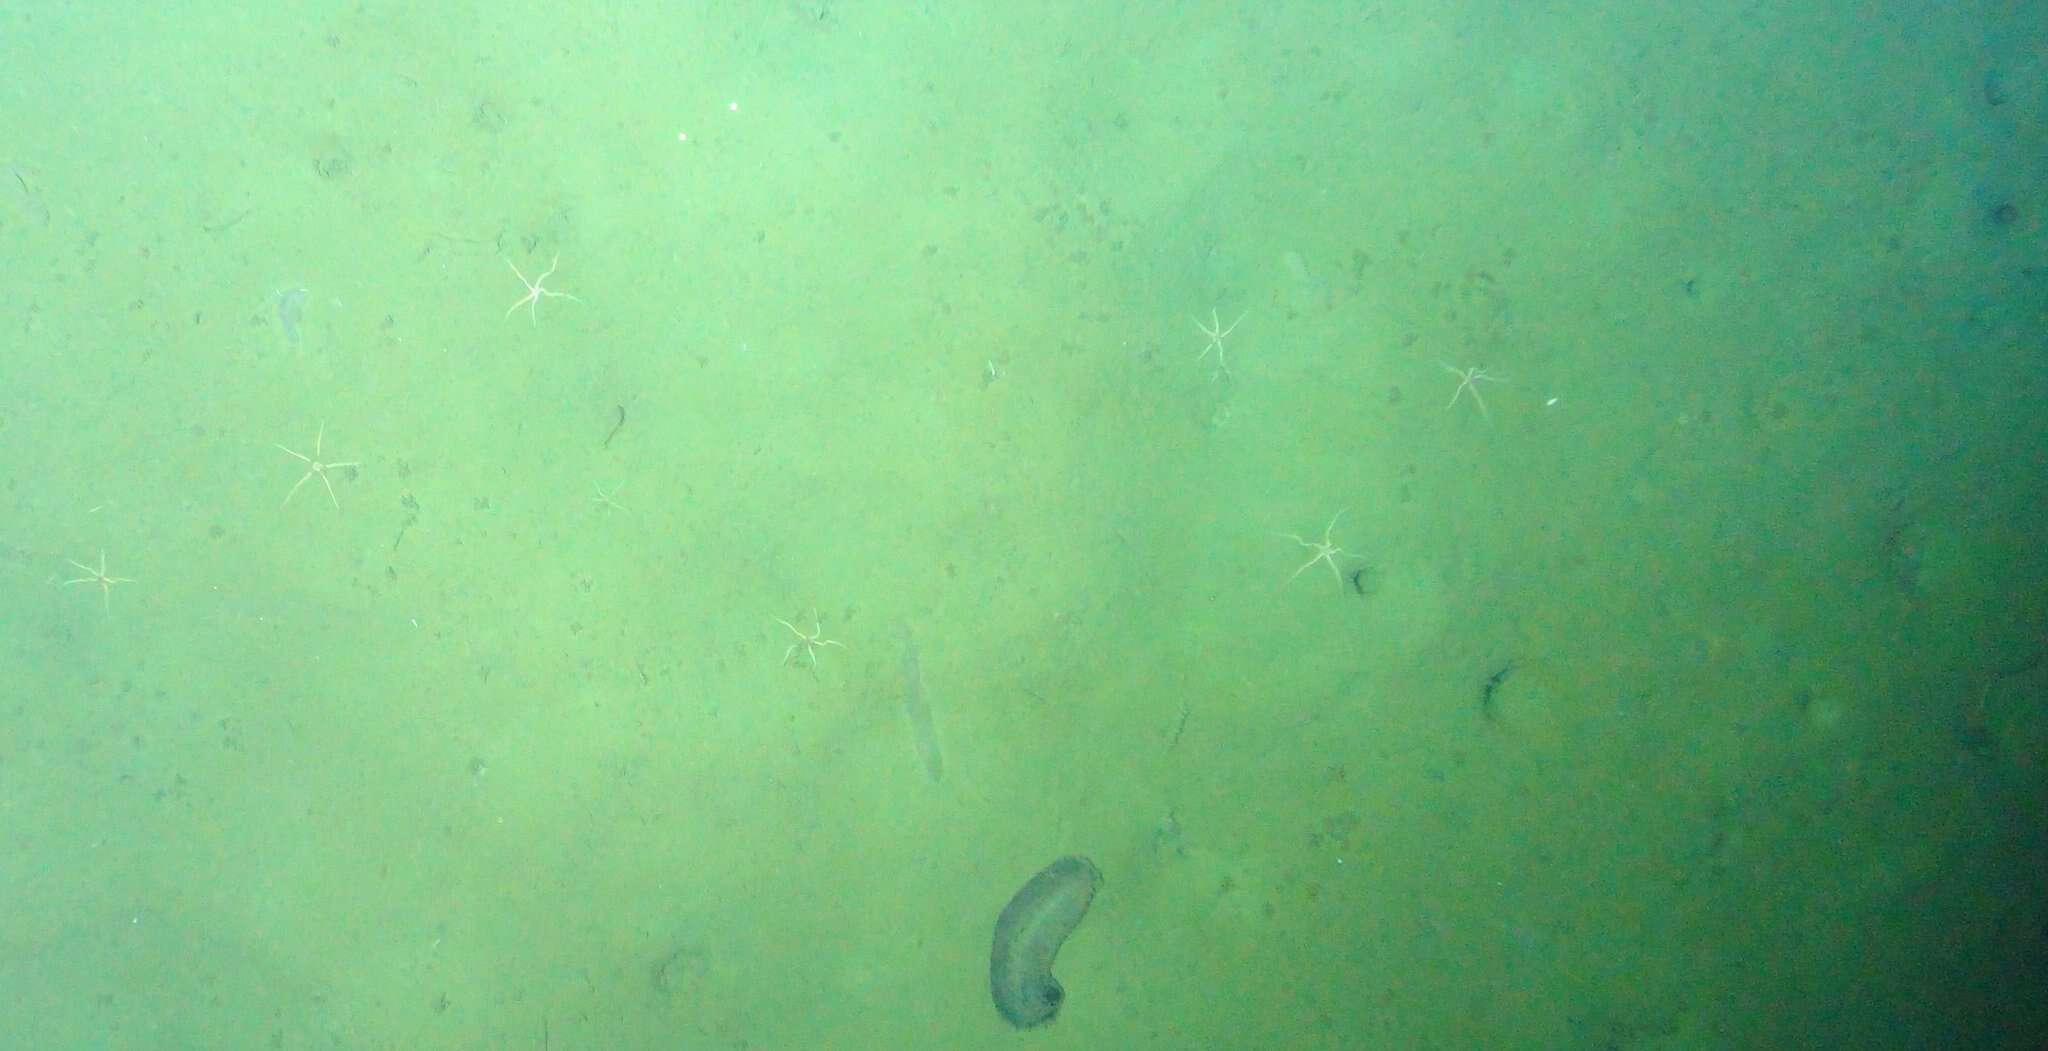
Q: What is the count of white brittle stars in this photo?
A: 8